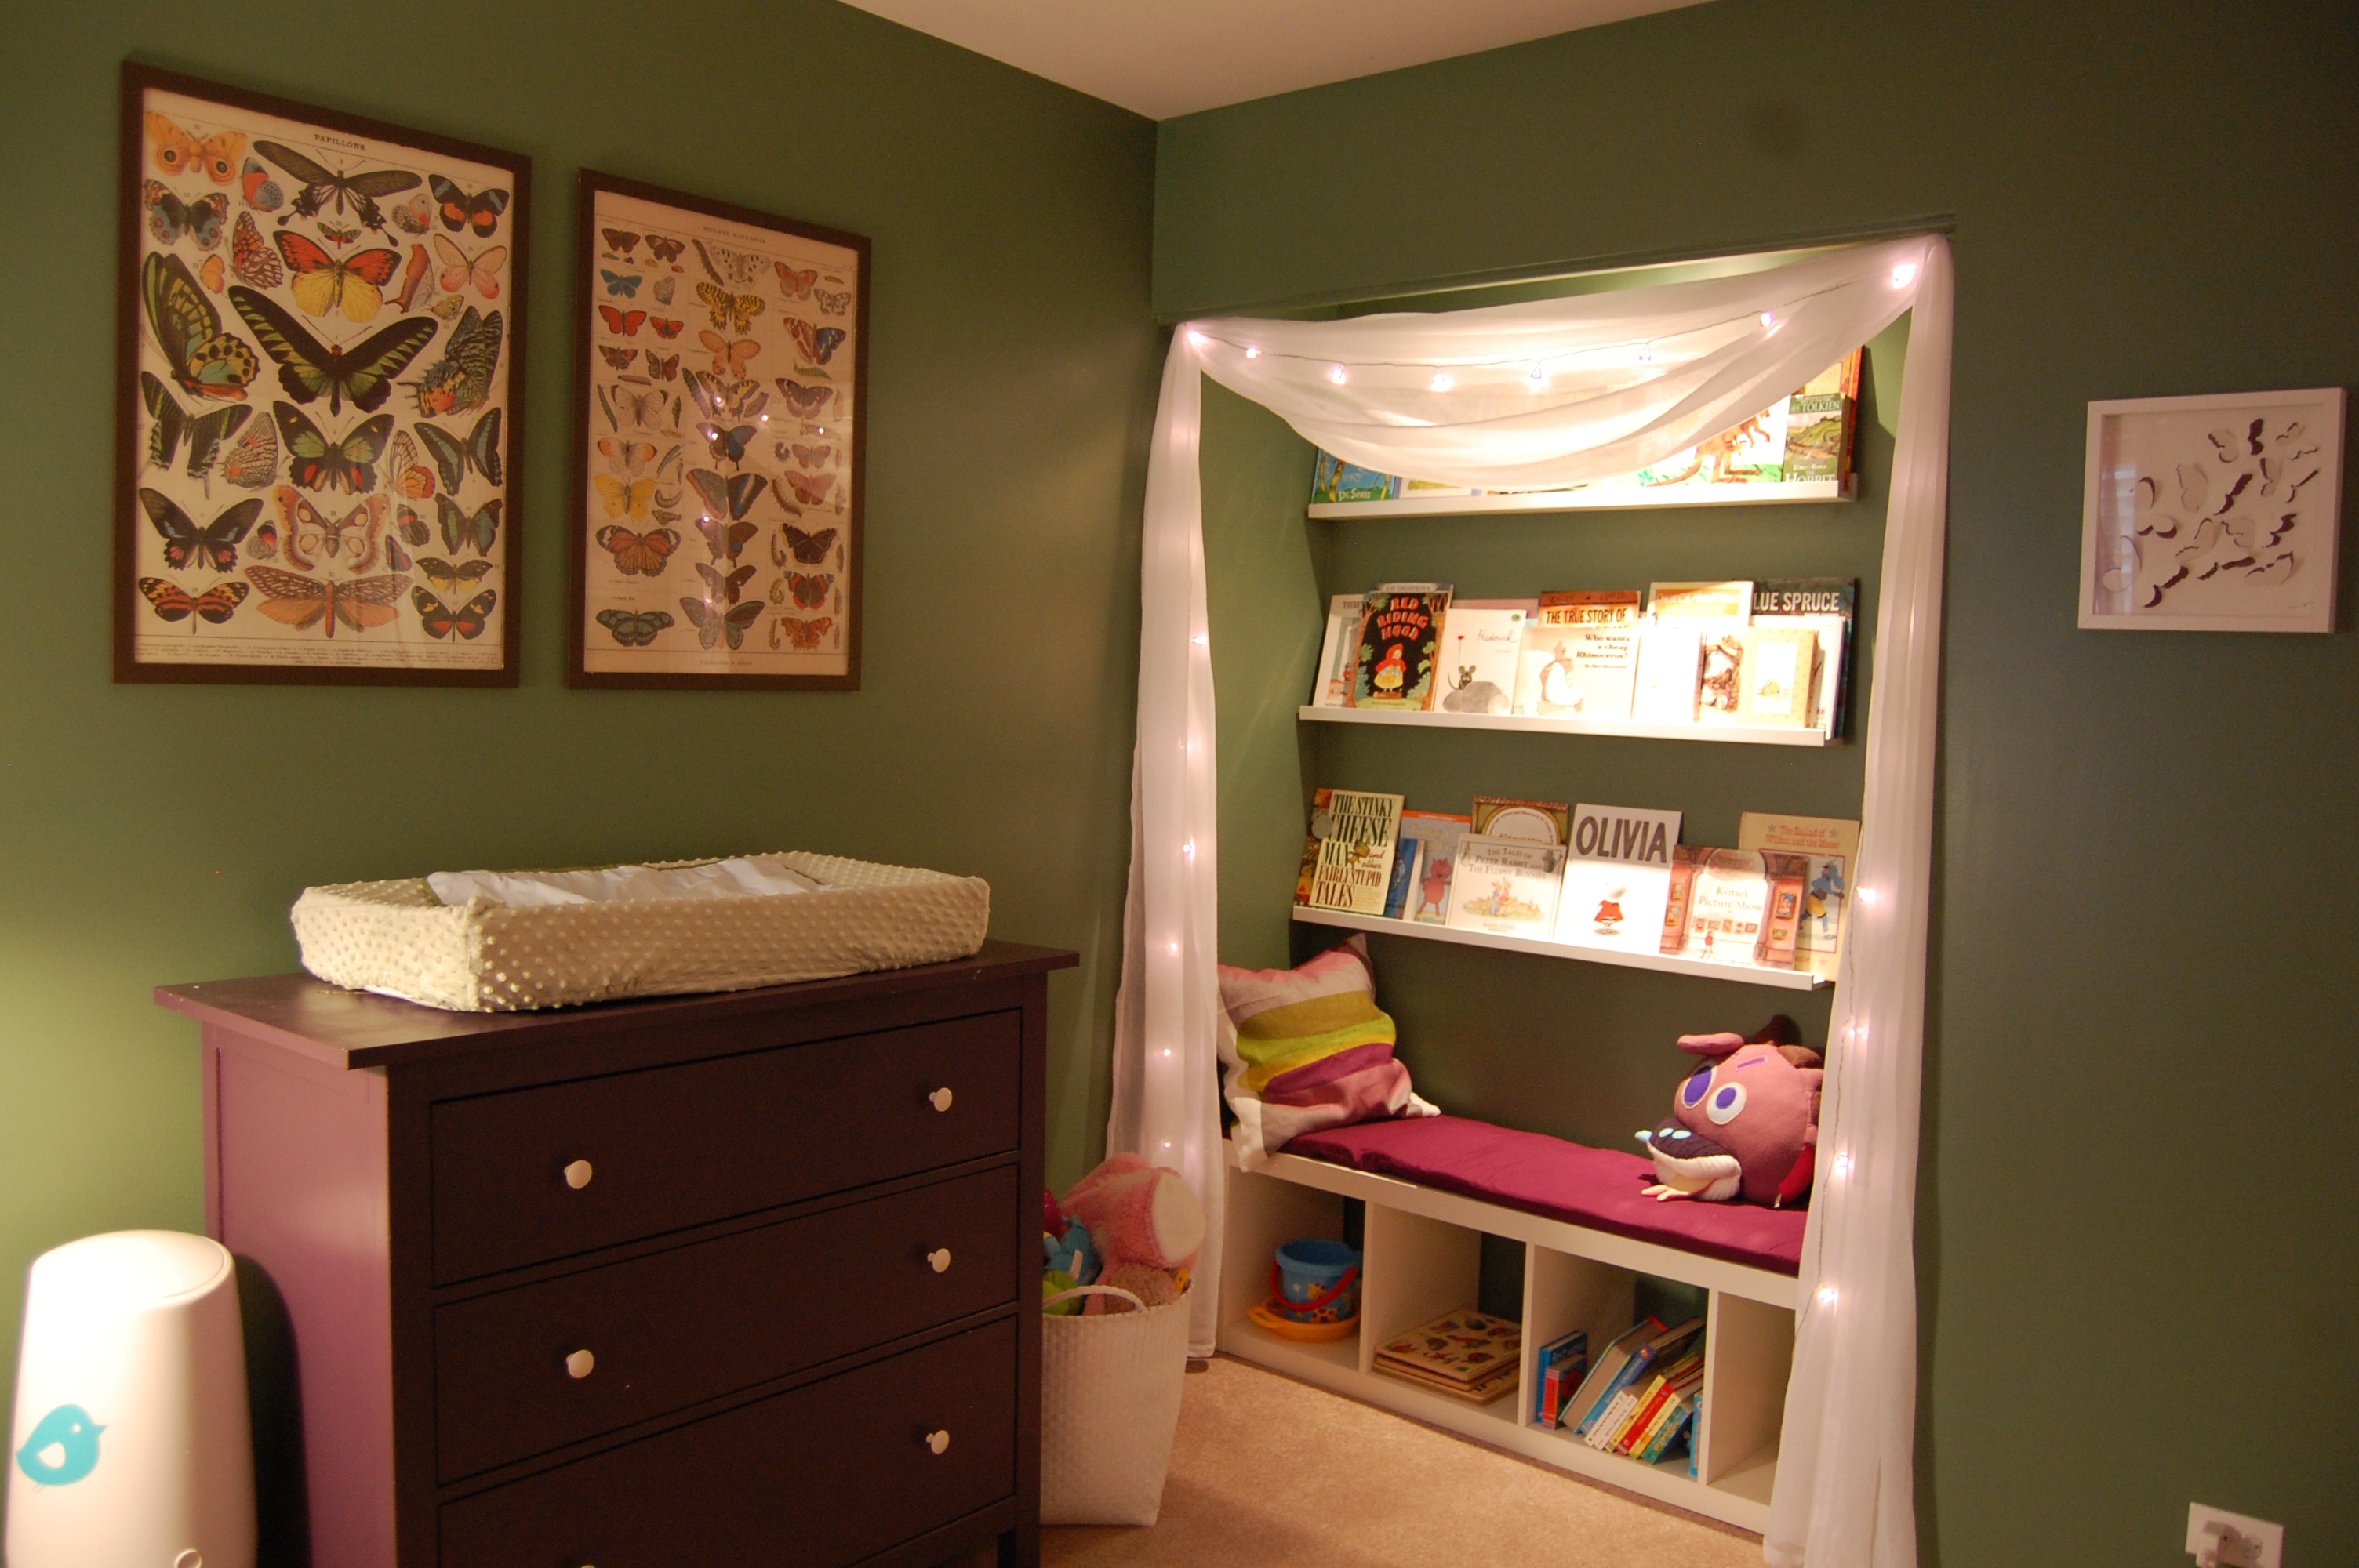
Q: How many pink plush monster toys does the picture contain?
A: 1